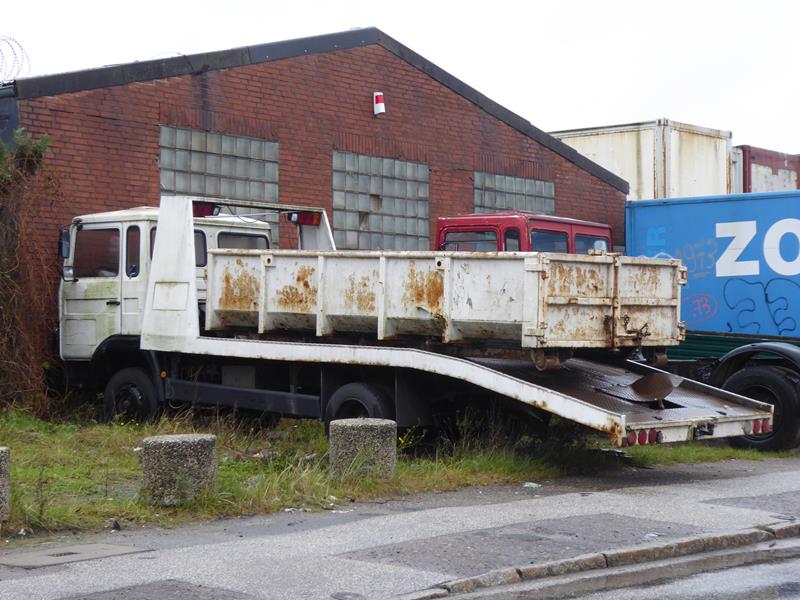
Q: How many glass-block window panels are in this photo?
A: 3